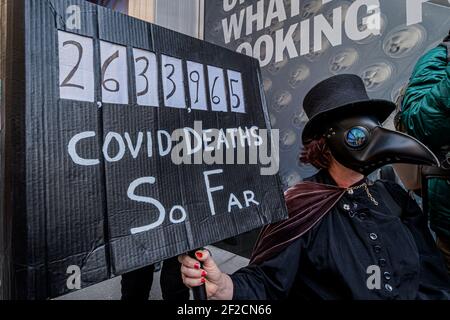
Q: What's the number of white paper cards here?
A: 7